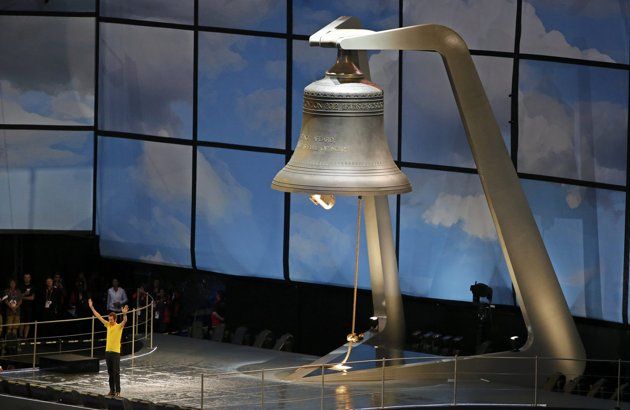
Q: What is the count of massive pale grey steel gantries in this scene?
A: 1